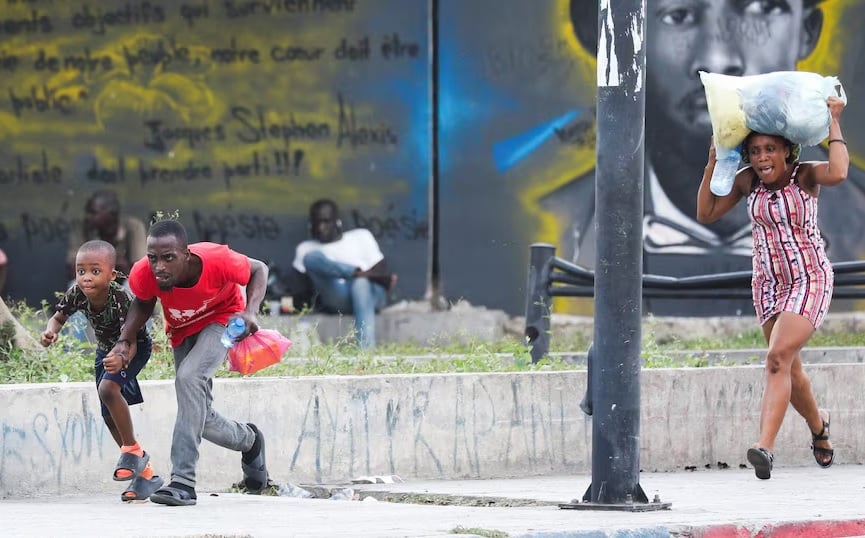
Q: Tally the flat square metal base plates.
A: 1